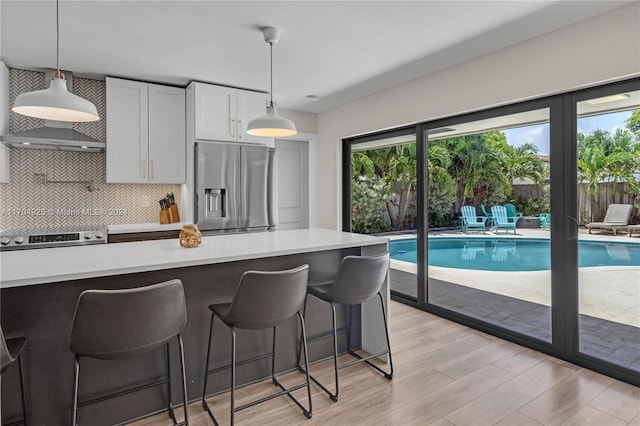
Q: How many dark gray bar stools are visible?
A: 4